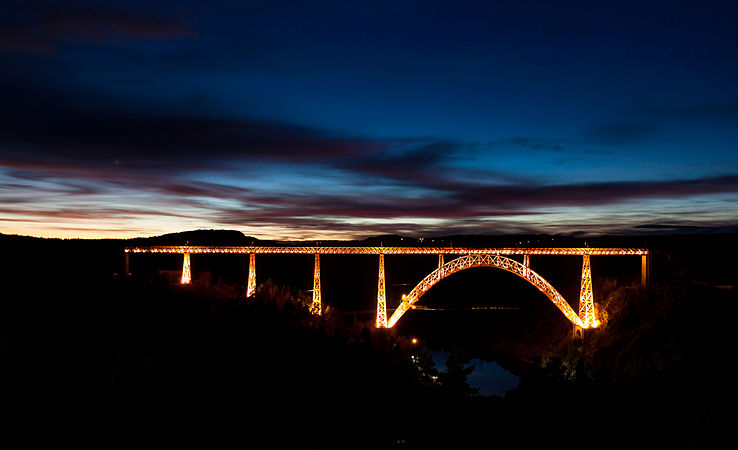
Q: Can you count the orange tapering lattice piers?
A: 5